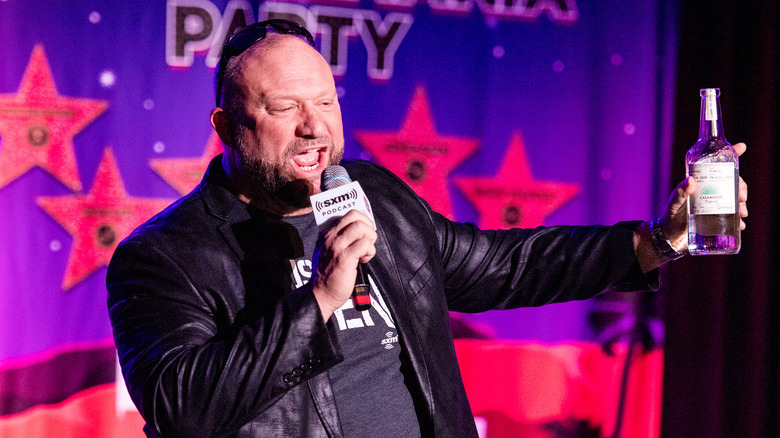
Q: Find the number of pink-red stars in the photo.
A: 5